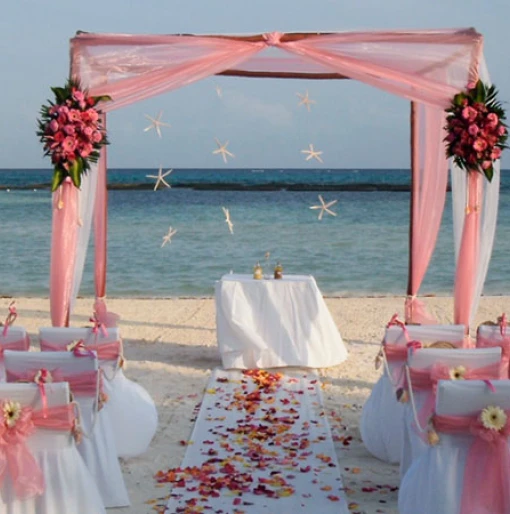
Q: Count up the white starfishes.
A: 9